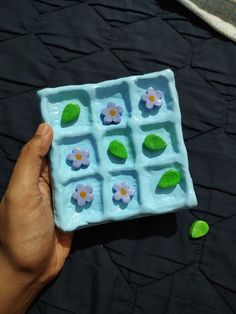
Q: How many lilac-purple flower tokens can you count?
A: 5